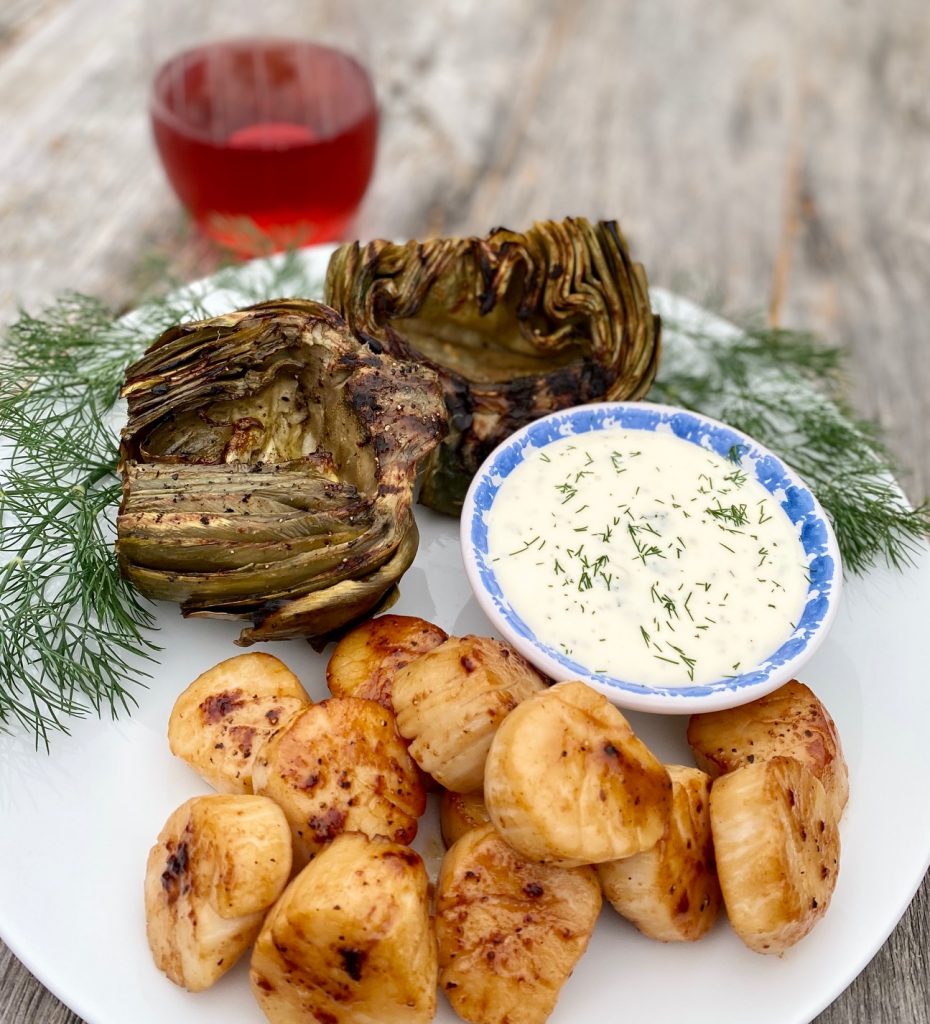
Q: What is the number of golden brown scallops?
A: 12